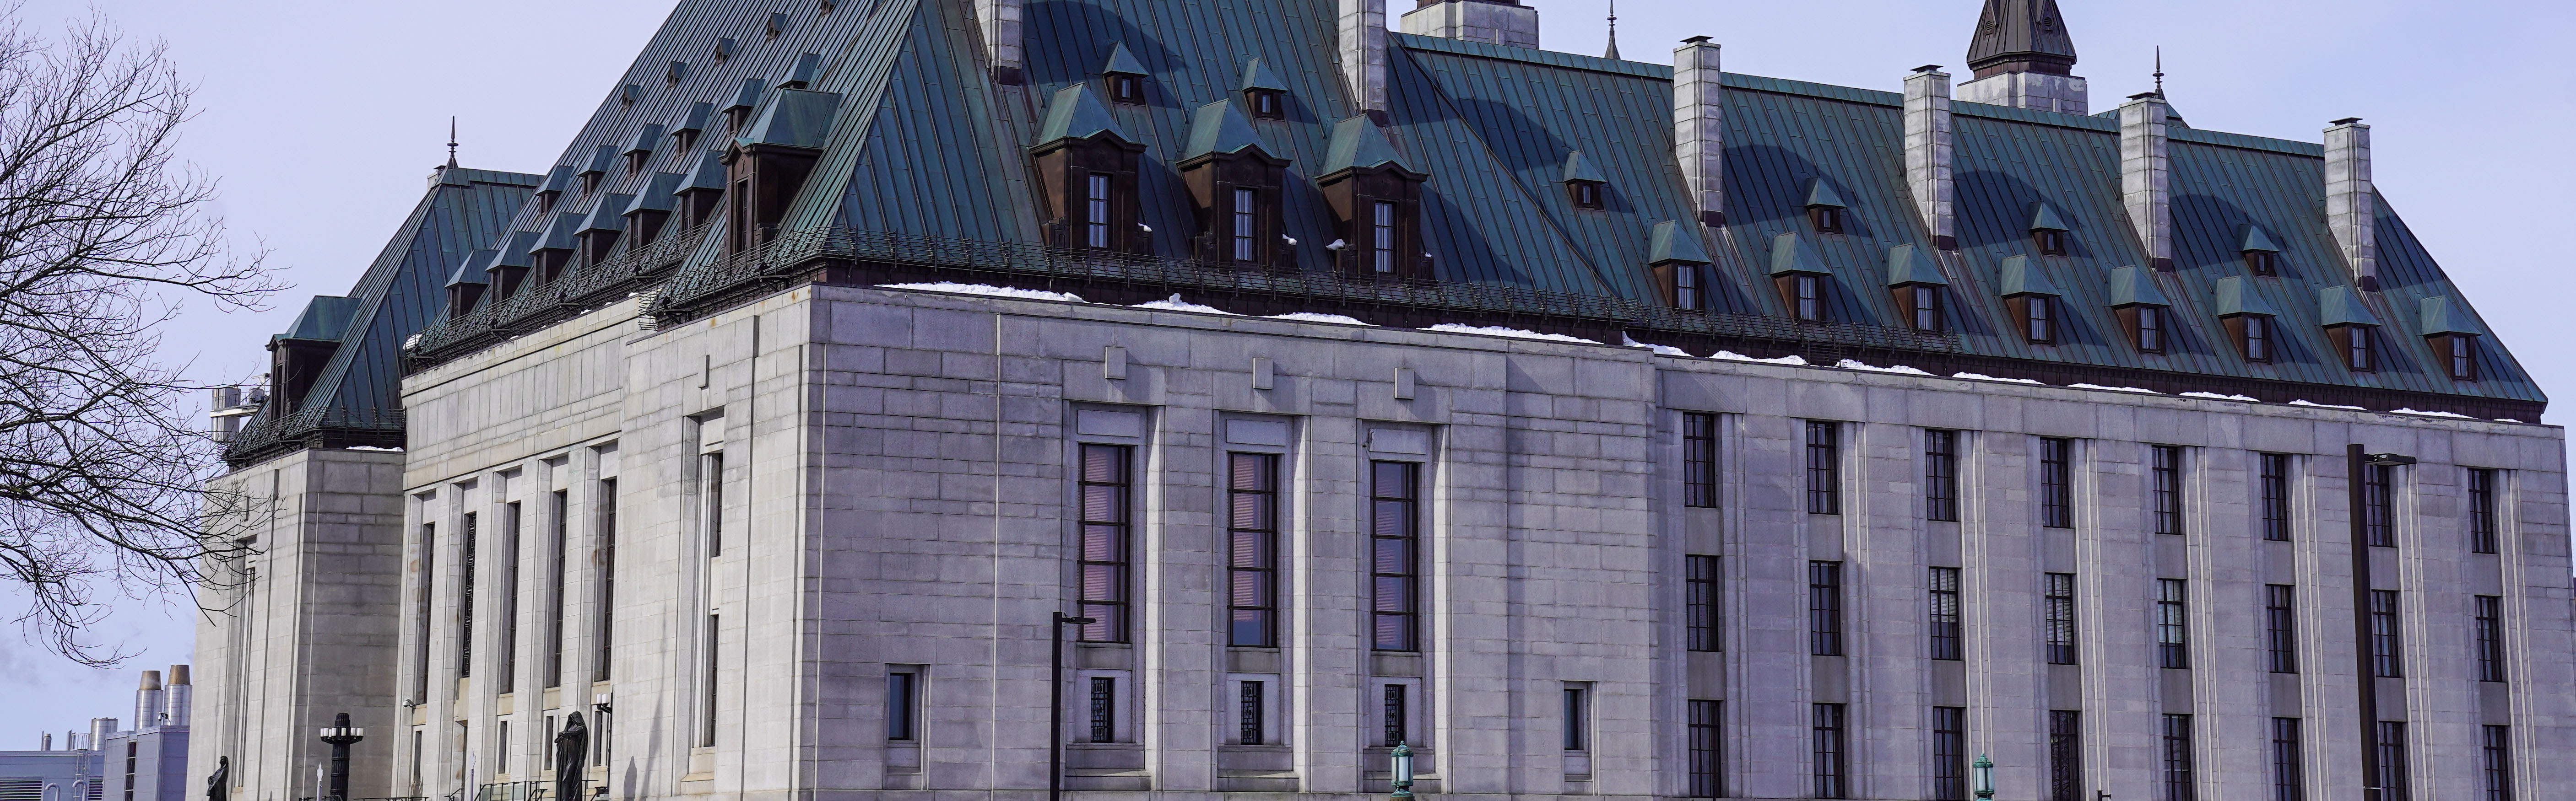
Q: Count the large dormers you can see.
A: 5